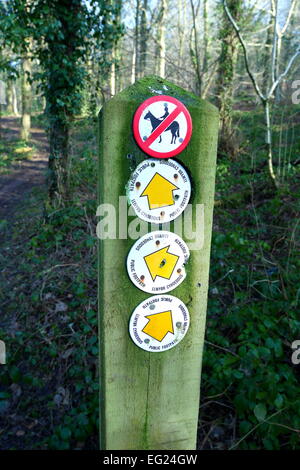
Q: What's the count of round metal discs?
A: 4